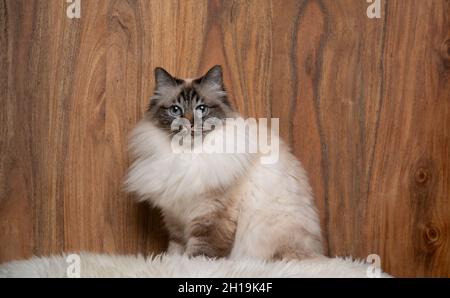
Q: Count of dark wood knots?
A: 2